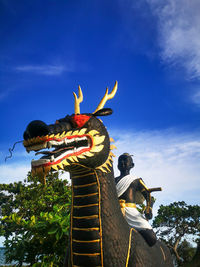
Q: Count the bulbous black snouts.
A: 1